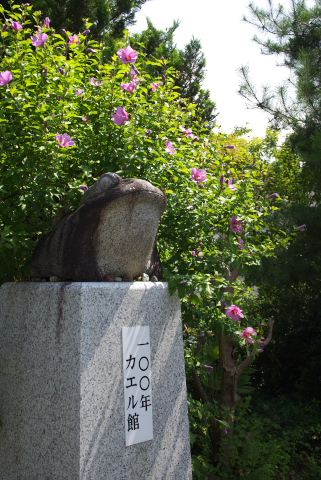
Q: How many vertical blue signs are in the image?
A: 0